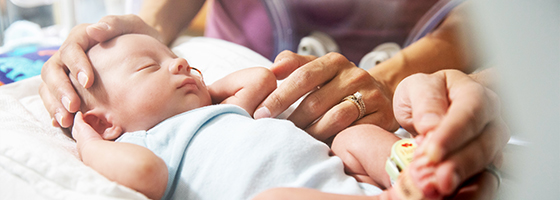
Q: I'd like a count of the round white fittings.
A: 2